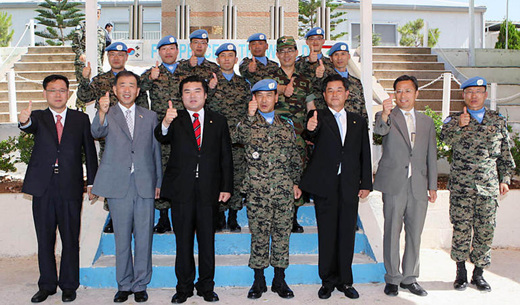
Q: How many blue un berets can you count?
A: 9